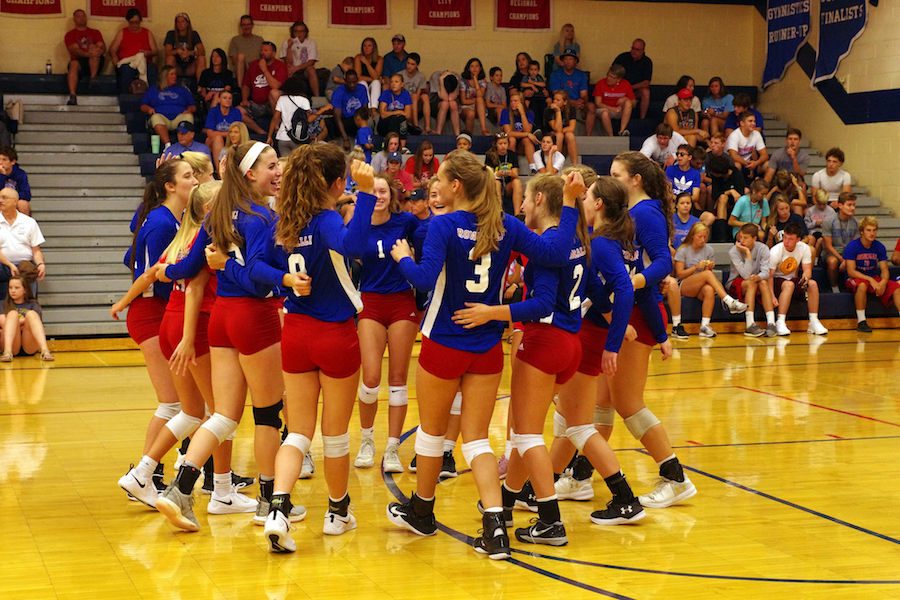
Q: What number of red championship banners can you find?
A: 6